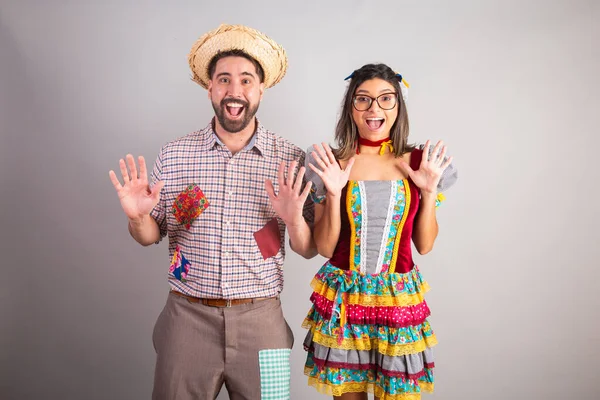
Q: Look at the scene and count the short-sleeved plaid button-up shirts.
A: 1